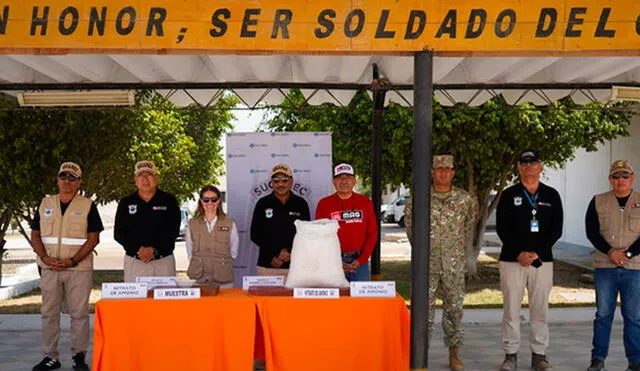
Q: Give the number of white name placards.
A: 6